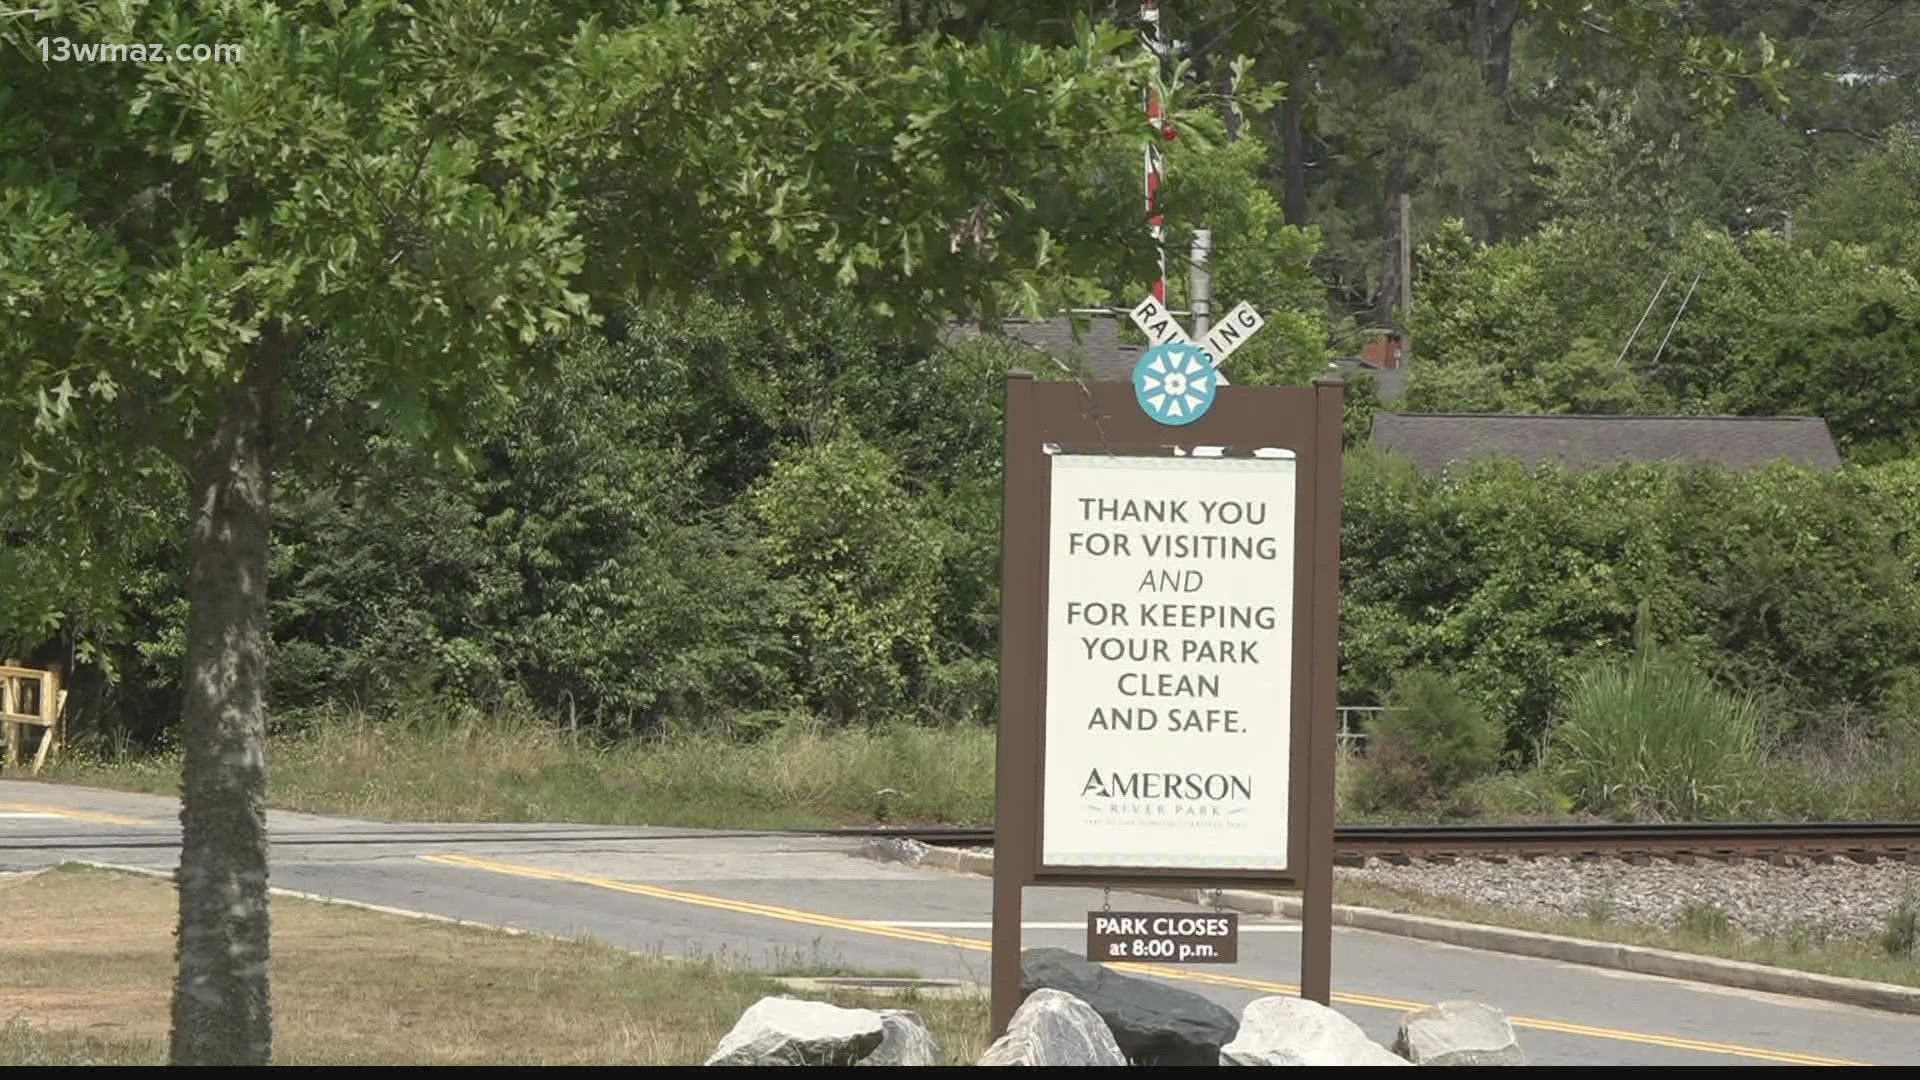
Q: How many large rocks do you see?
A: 6